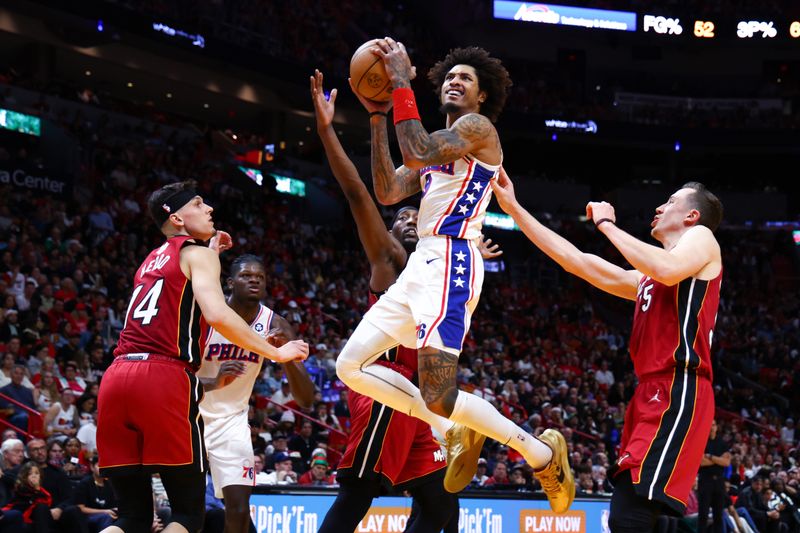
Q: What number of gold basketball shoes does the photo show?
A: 2